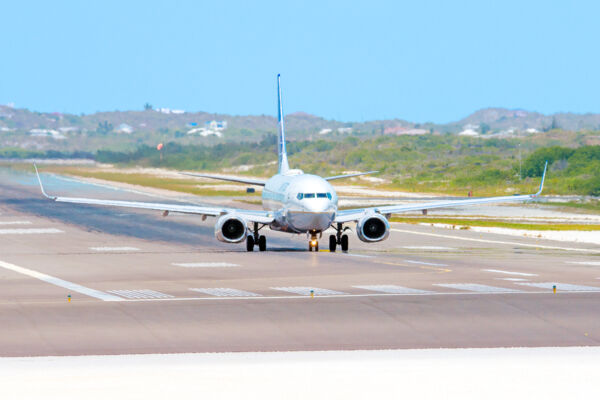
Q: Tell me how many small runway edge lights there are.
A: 3